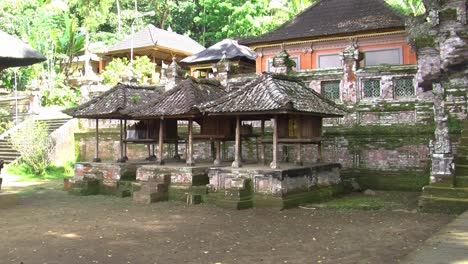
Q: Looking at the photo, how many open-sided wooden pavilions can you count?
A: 3